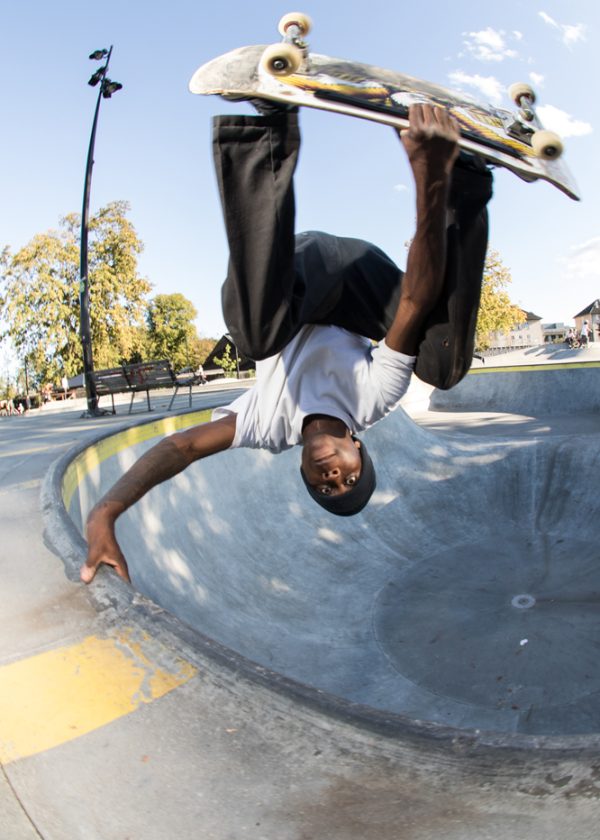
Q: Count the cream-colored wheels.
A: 4